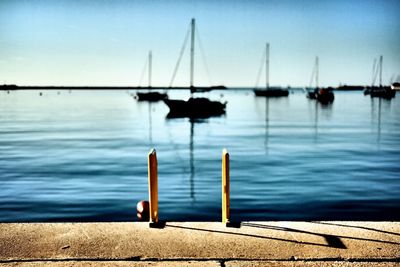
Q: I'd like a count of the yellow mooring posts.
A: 2